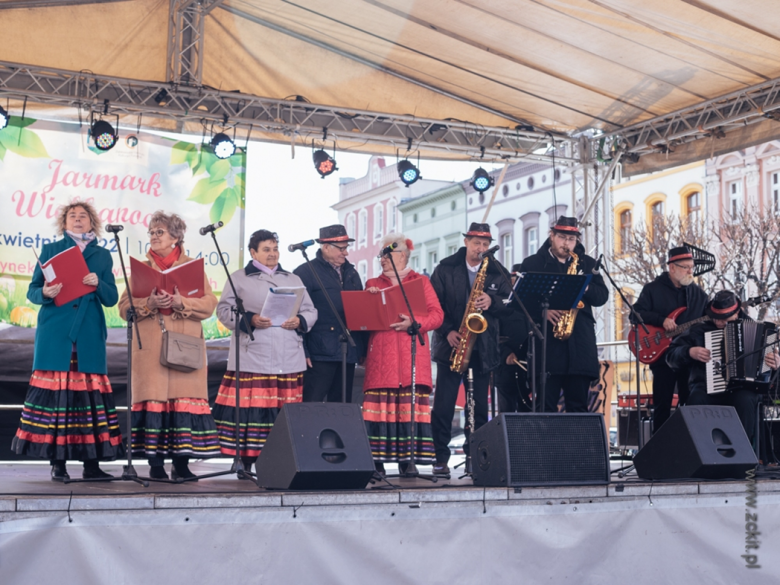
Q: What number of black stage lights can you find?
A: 6